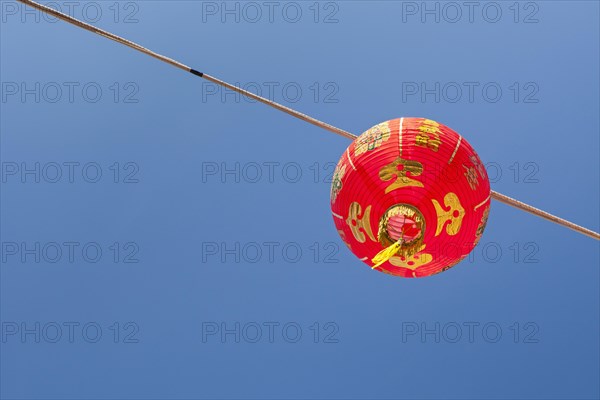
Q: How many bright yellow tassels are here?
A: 1